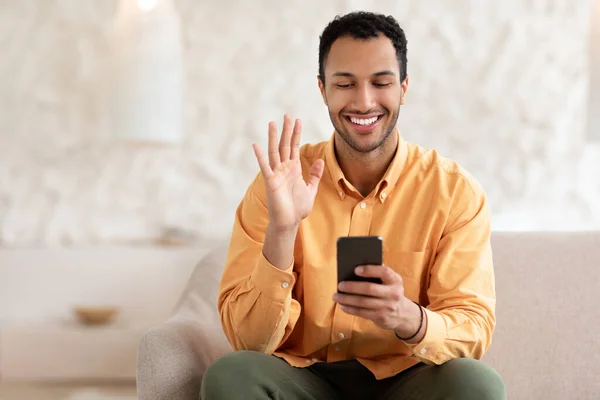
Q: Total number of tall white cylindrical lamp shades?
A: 1